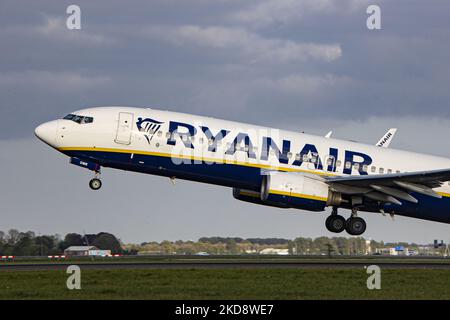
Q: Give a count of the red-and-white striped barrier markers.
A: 3